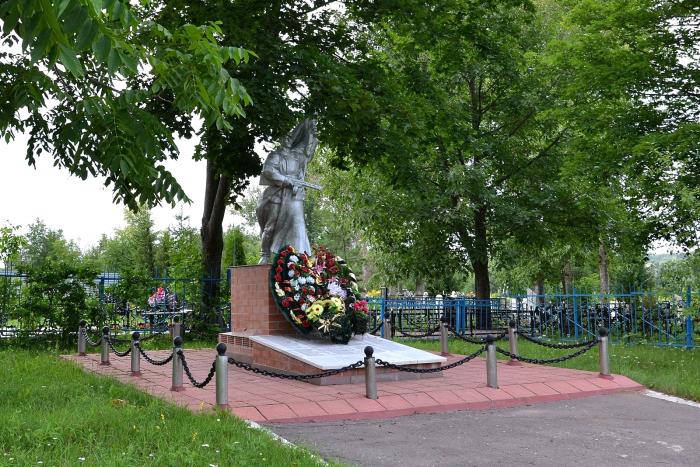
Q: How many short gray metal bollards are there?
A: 12